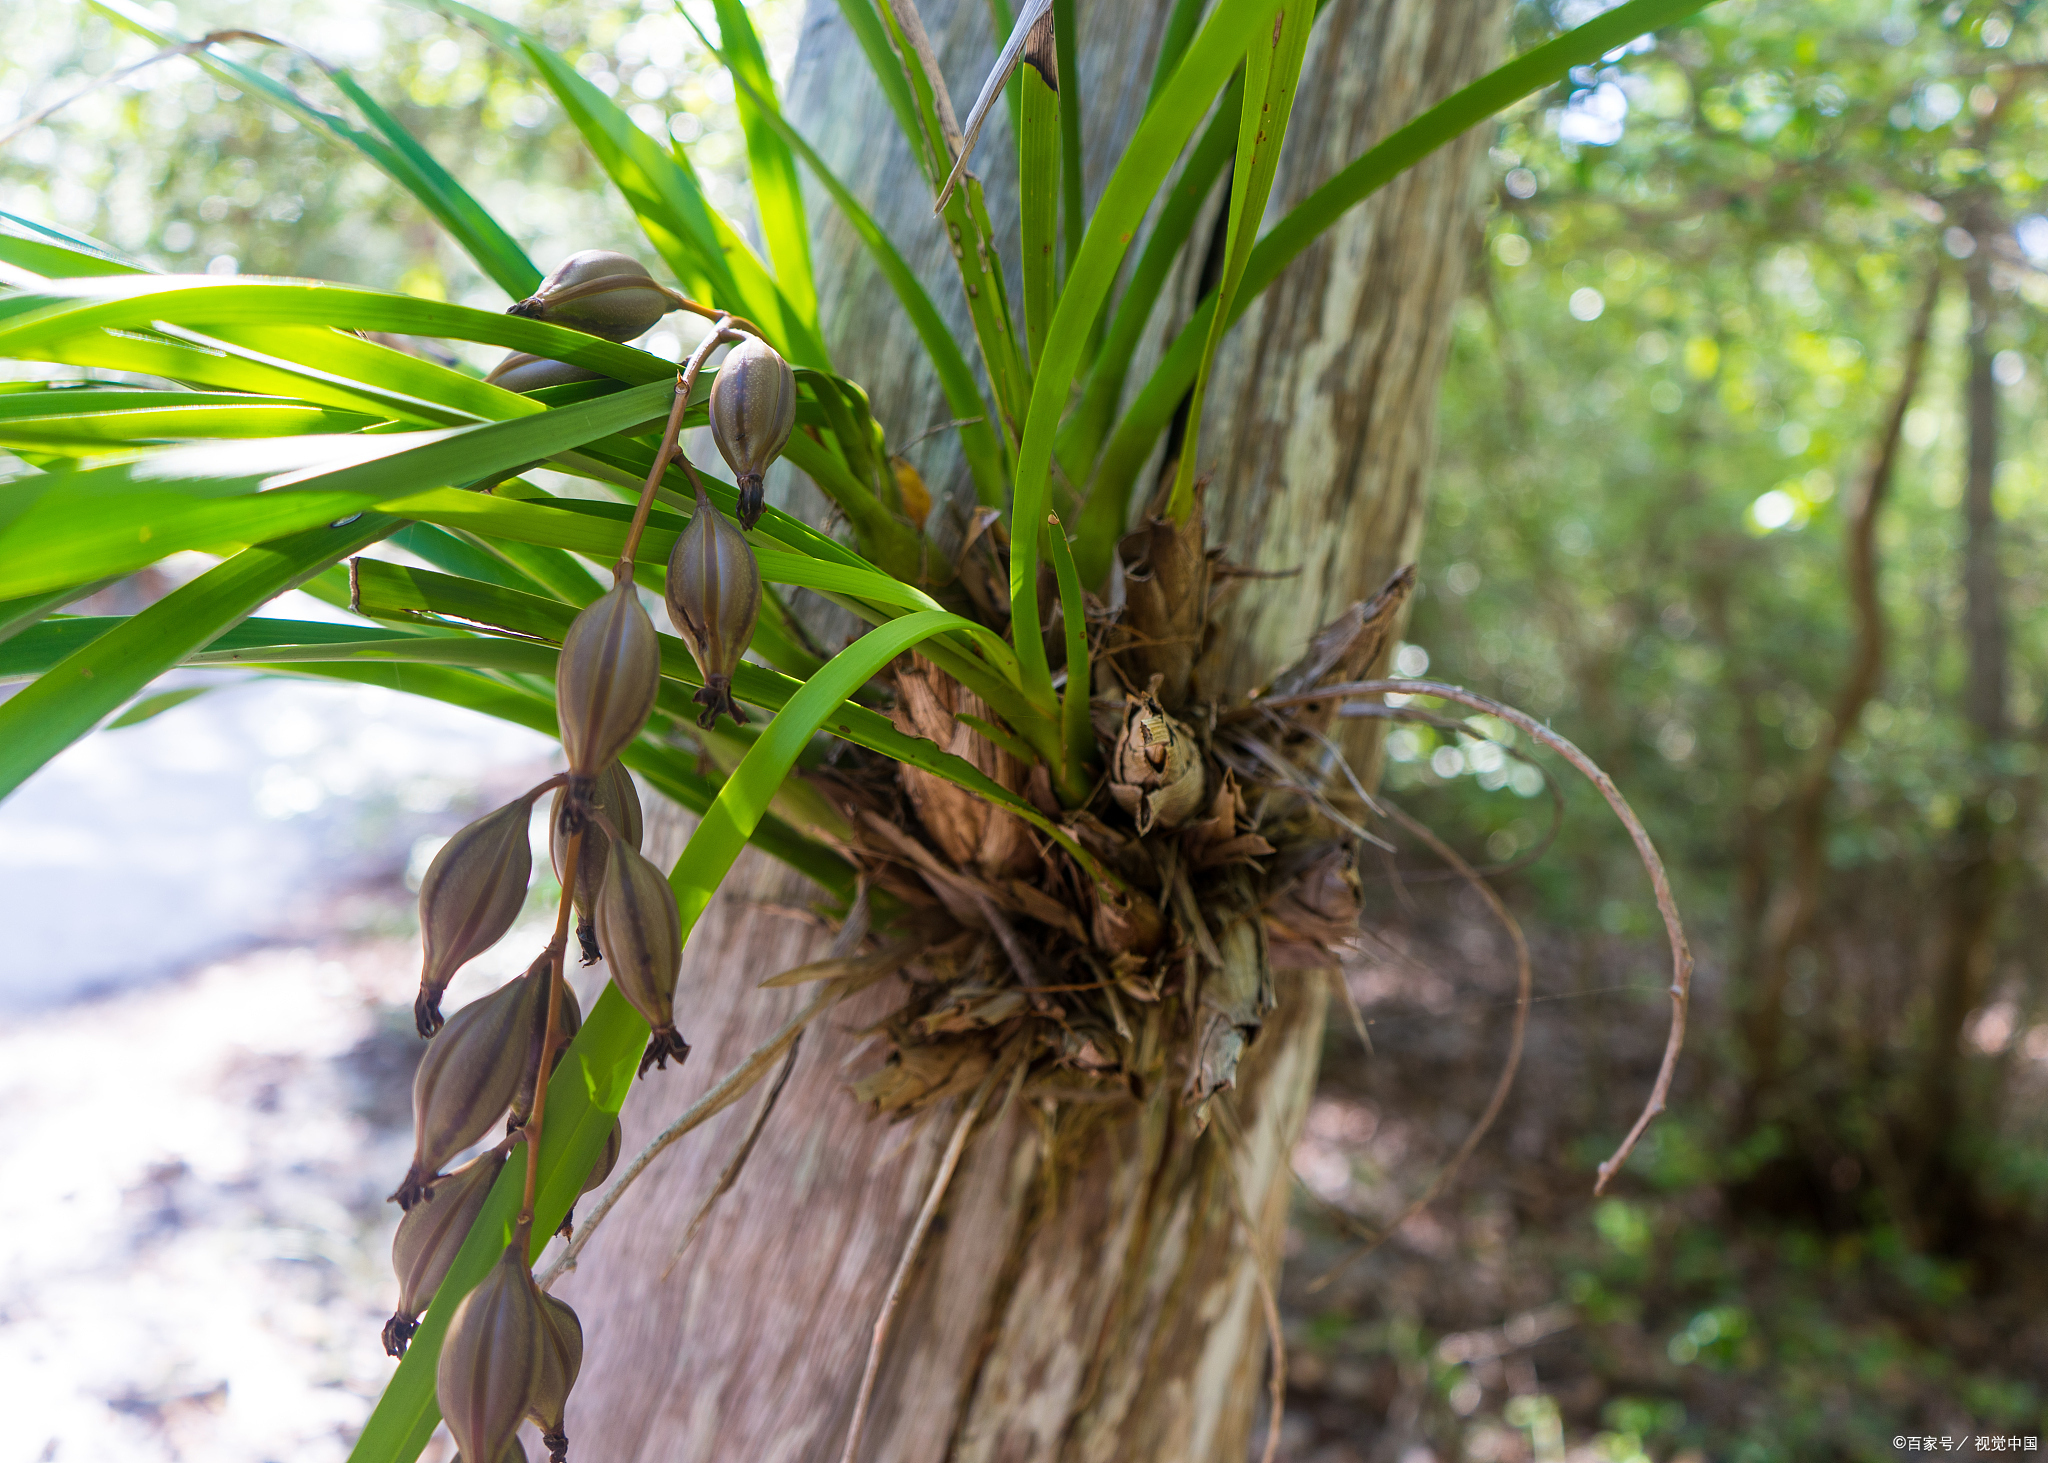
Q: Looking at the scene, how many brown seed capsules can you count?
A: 15